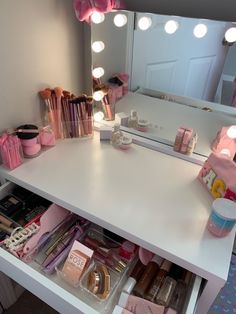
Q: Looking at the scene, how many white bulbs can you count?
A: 12